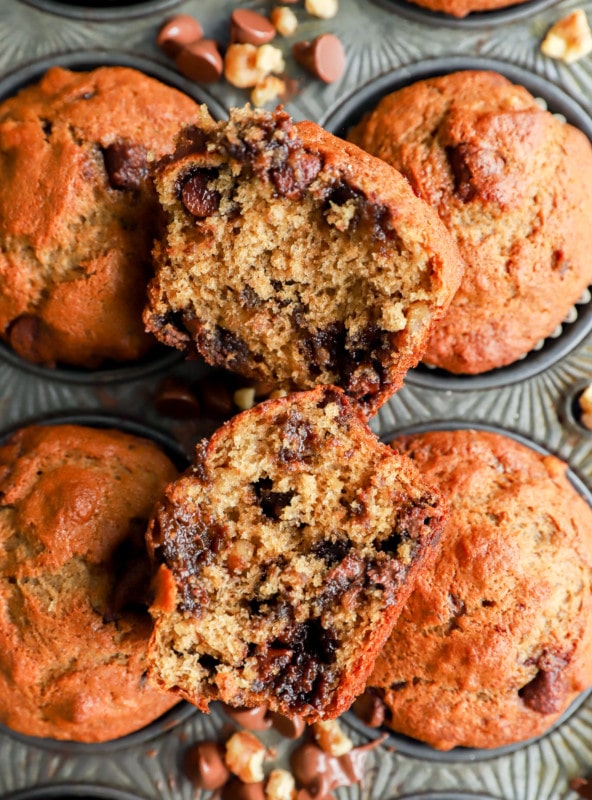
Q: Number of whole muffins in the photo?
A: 4